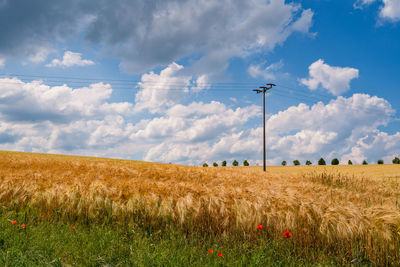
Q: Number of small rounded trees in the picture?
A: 14